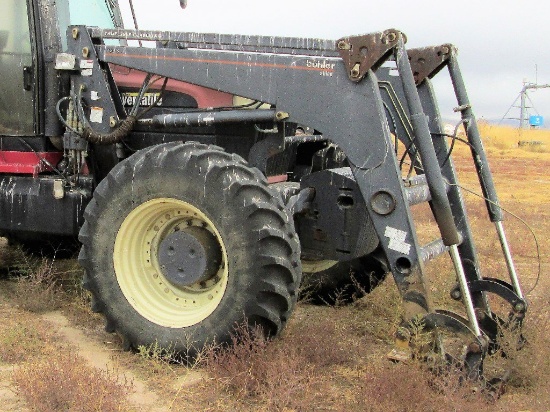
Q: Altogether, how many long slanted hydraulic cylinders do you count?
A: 2